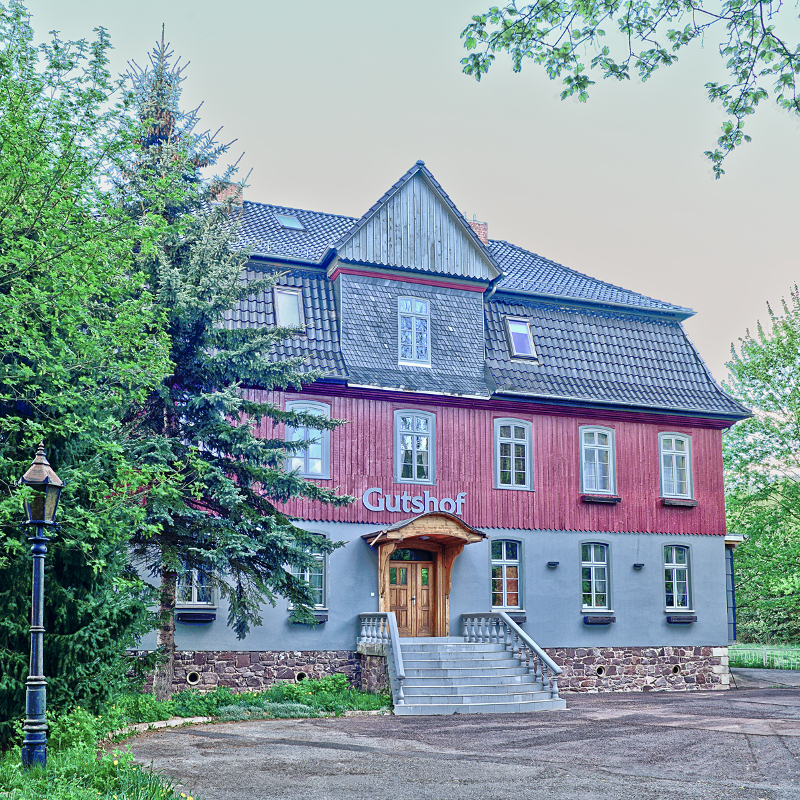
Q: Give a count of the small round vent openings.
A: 4